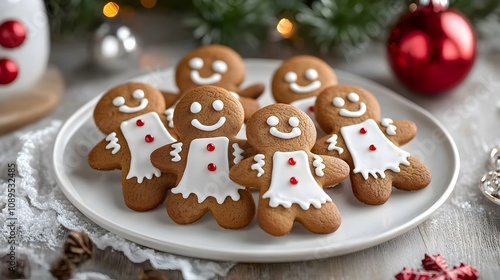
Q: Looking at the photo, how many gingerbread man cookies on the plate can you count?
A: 6